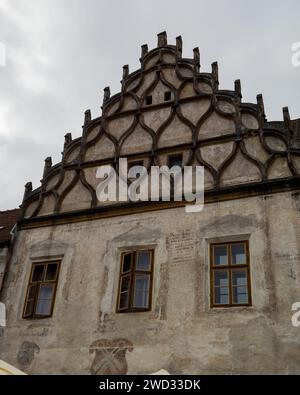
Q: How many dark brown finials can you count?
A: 14